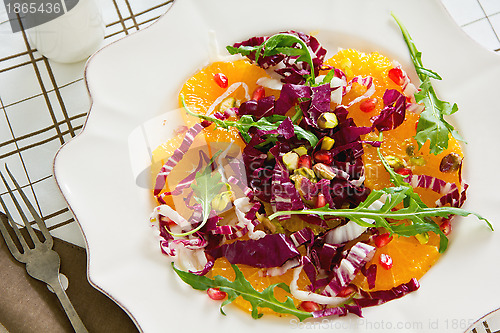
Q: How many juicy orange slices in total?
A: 6